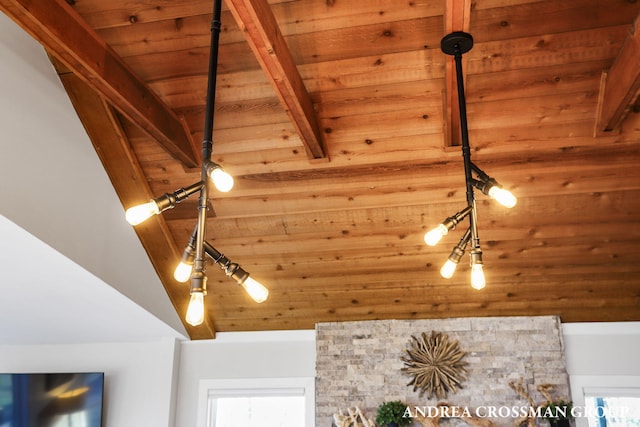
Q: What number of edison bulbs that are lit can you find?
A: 9